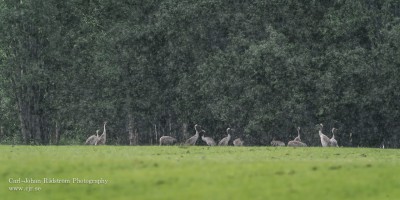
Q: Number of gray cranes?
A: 12